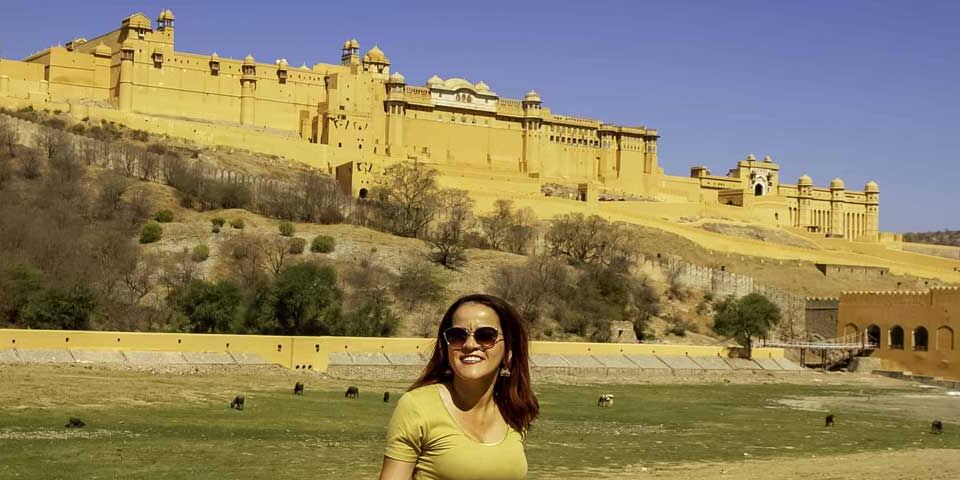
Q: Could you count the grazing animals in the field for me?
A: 8